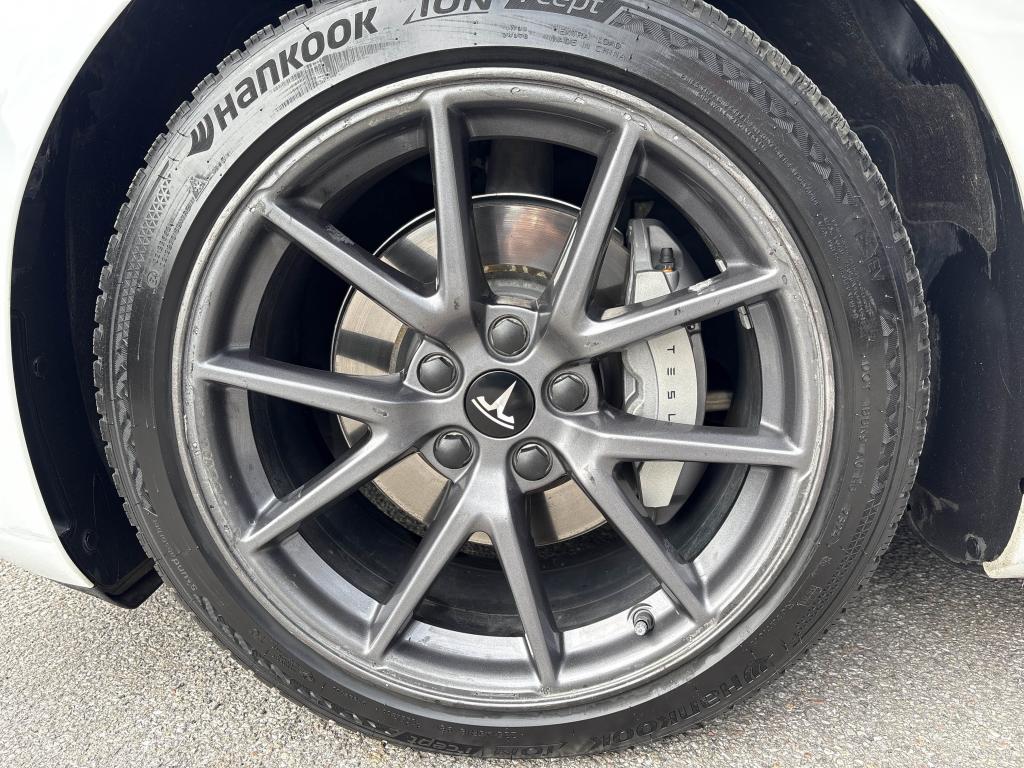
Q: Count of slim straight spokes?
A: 10